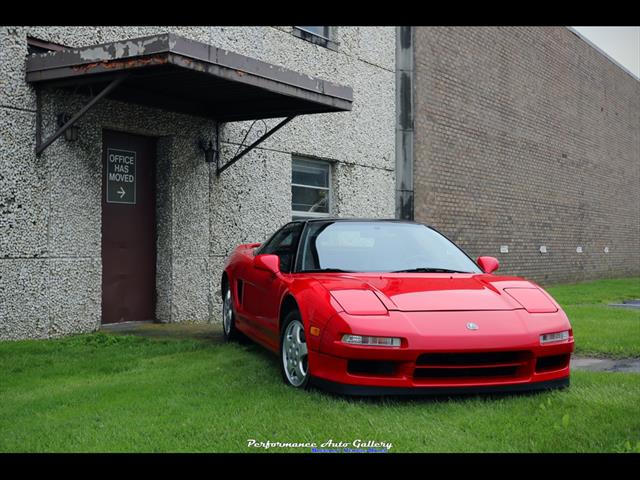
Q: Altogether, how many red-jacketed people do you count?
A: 0